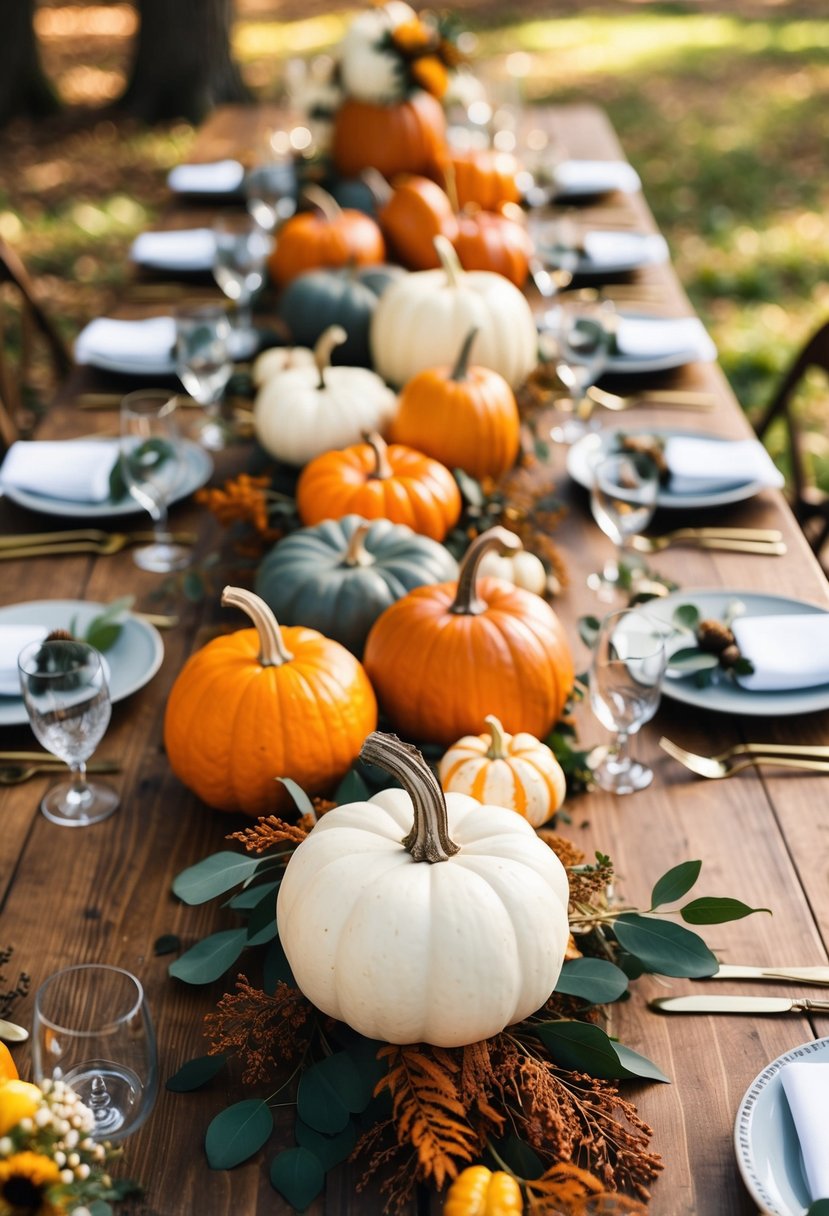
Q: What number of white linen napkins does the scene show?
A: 11